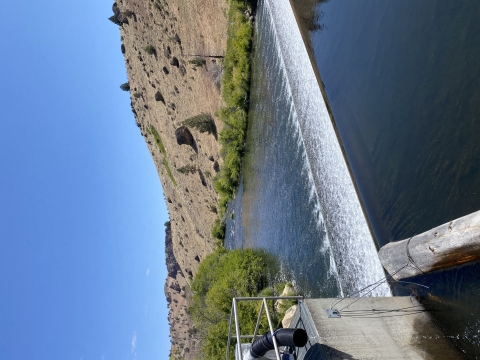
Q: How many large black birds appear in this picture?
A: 0